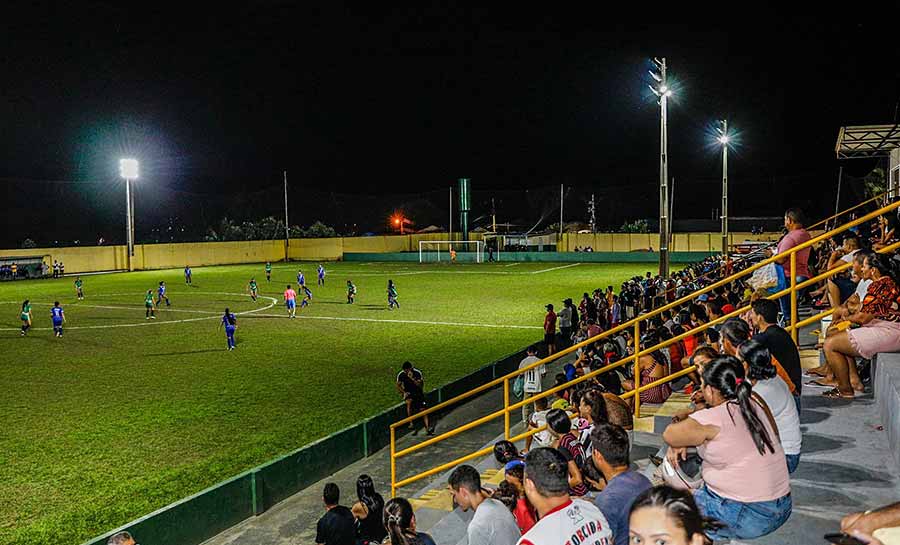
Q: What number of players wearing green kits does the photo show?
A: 7